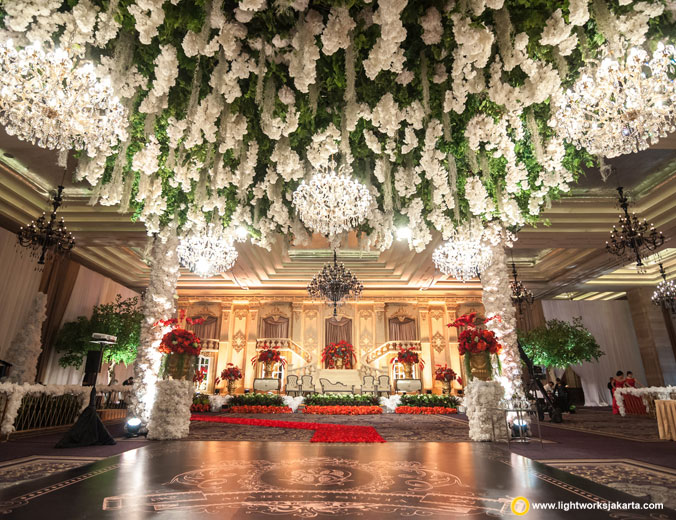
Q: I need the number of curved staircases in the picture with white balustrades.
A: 2